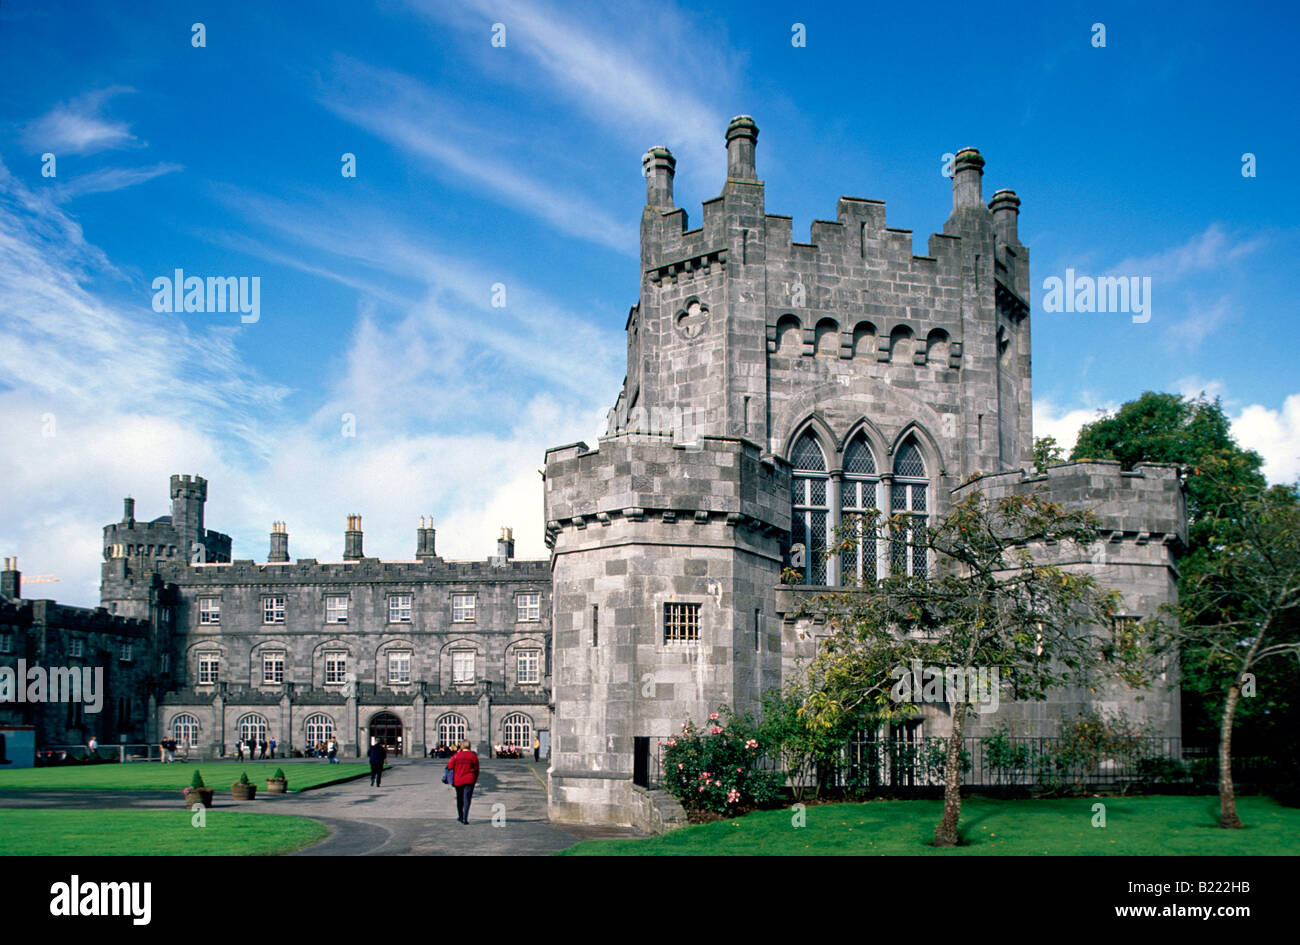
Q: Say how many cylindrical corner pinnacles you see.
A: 4